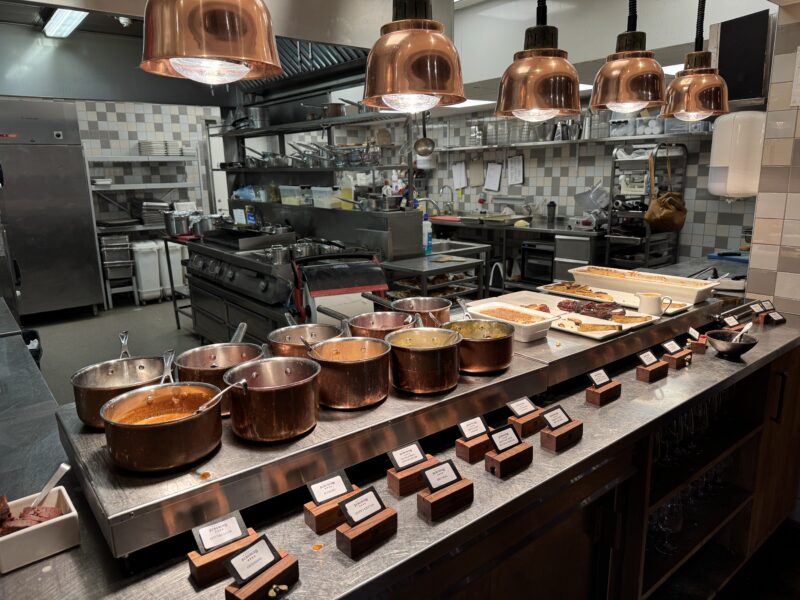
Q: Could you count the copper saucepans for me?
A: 10